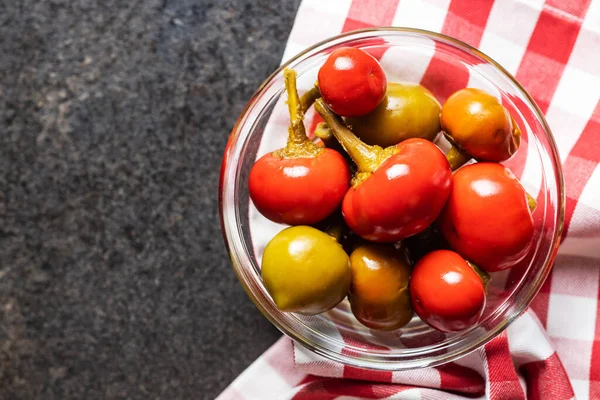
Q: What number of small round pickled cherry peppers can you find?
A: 9